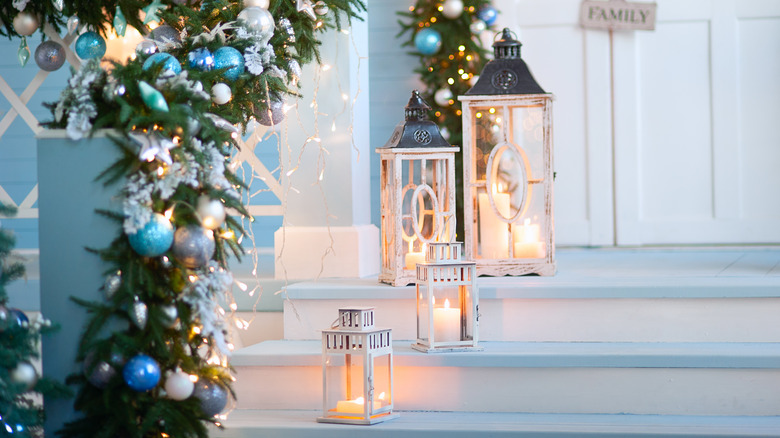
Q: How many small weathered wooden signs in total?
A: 1